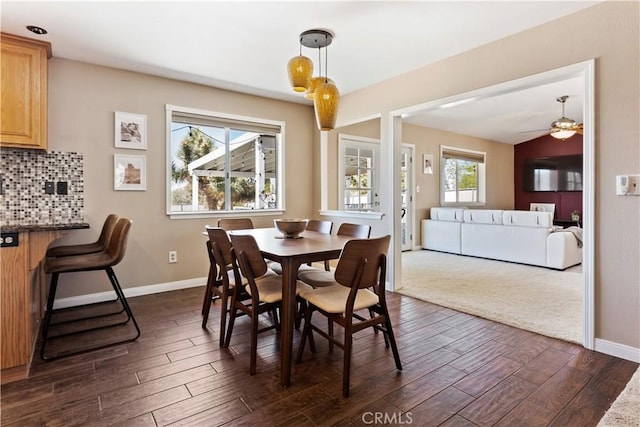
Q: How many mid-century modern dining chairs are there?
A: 6